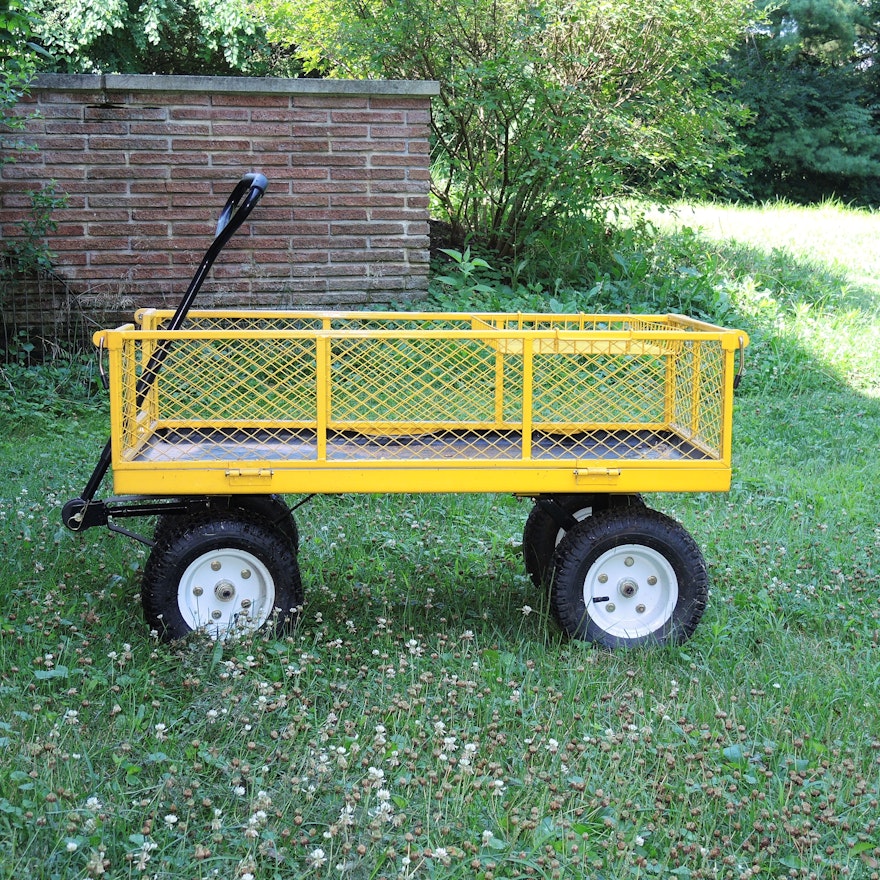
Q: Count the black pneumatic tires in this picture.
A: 4